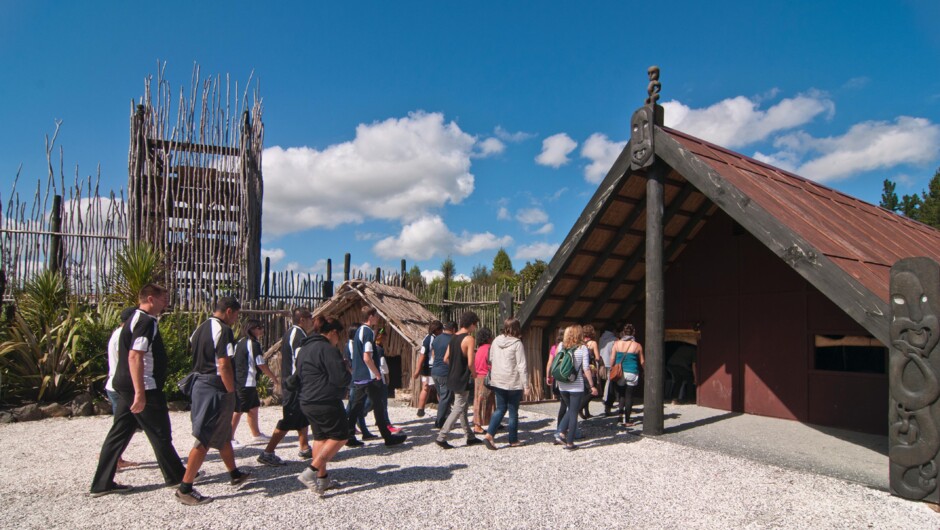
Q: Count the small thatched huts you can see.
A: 1